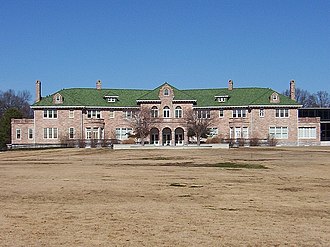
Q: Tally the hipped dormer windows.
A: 2